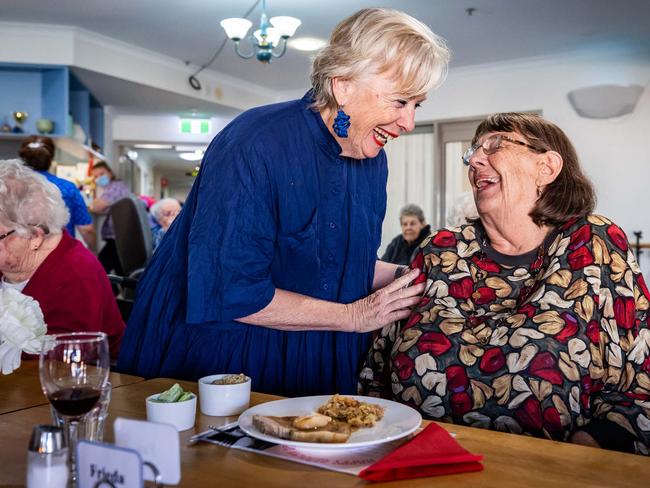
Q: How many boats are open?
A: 0